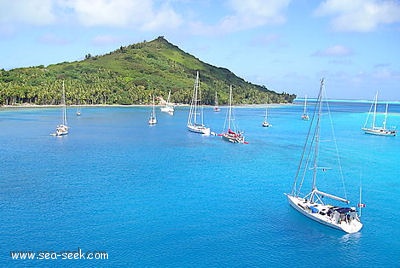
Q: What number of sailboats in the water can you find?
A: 11